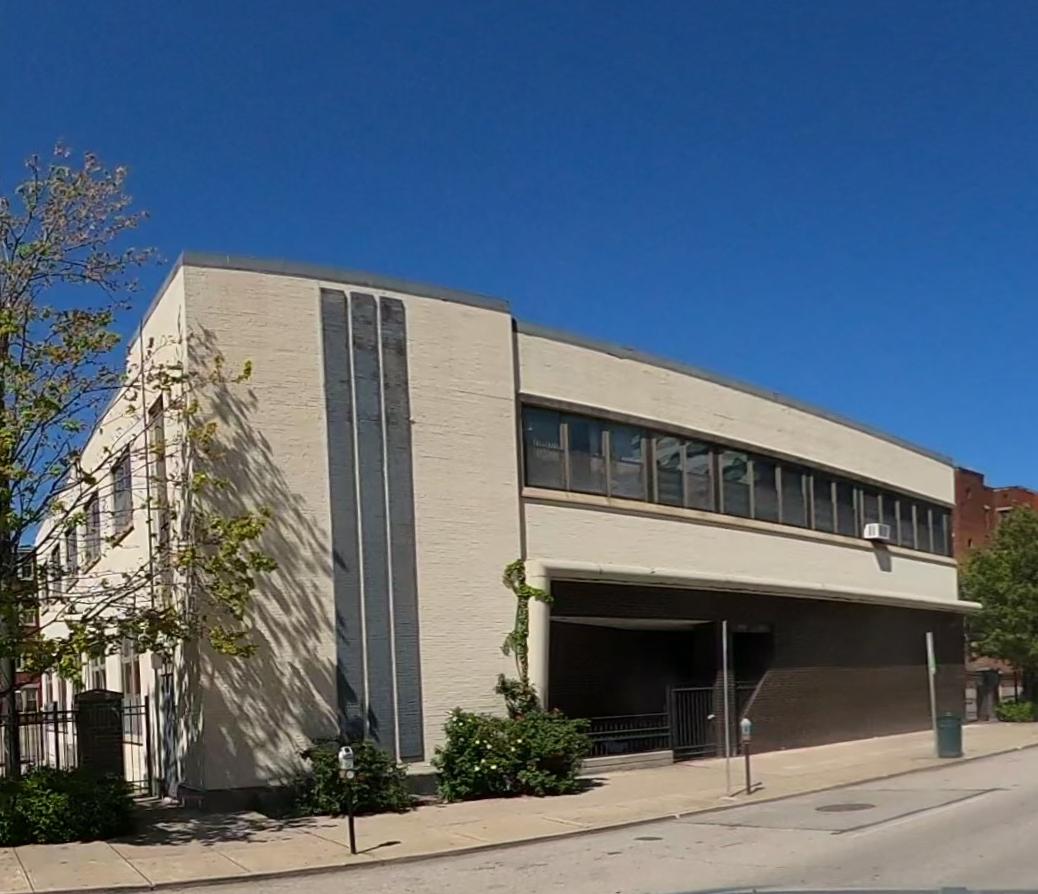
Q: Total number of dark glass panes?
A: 15